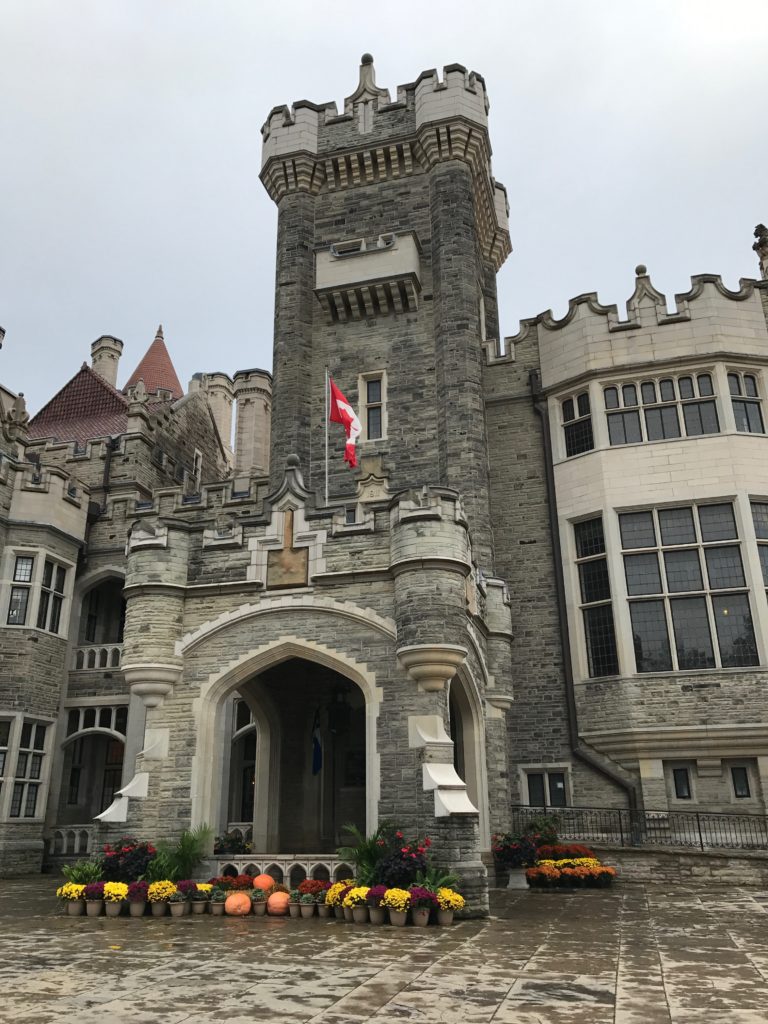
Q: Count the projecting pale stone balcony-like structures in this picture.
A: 1